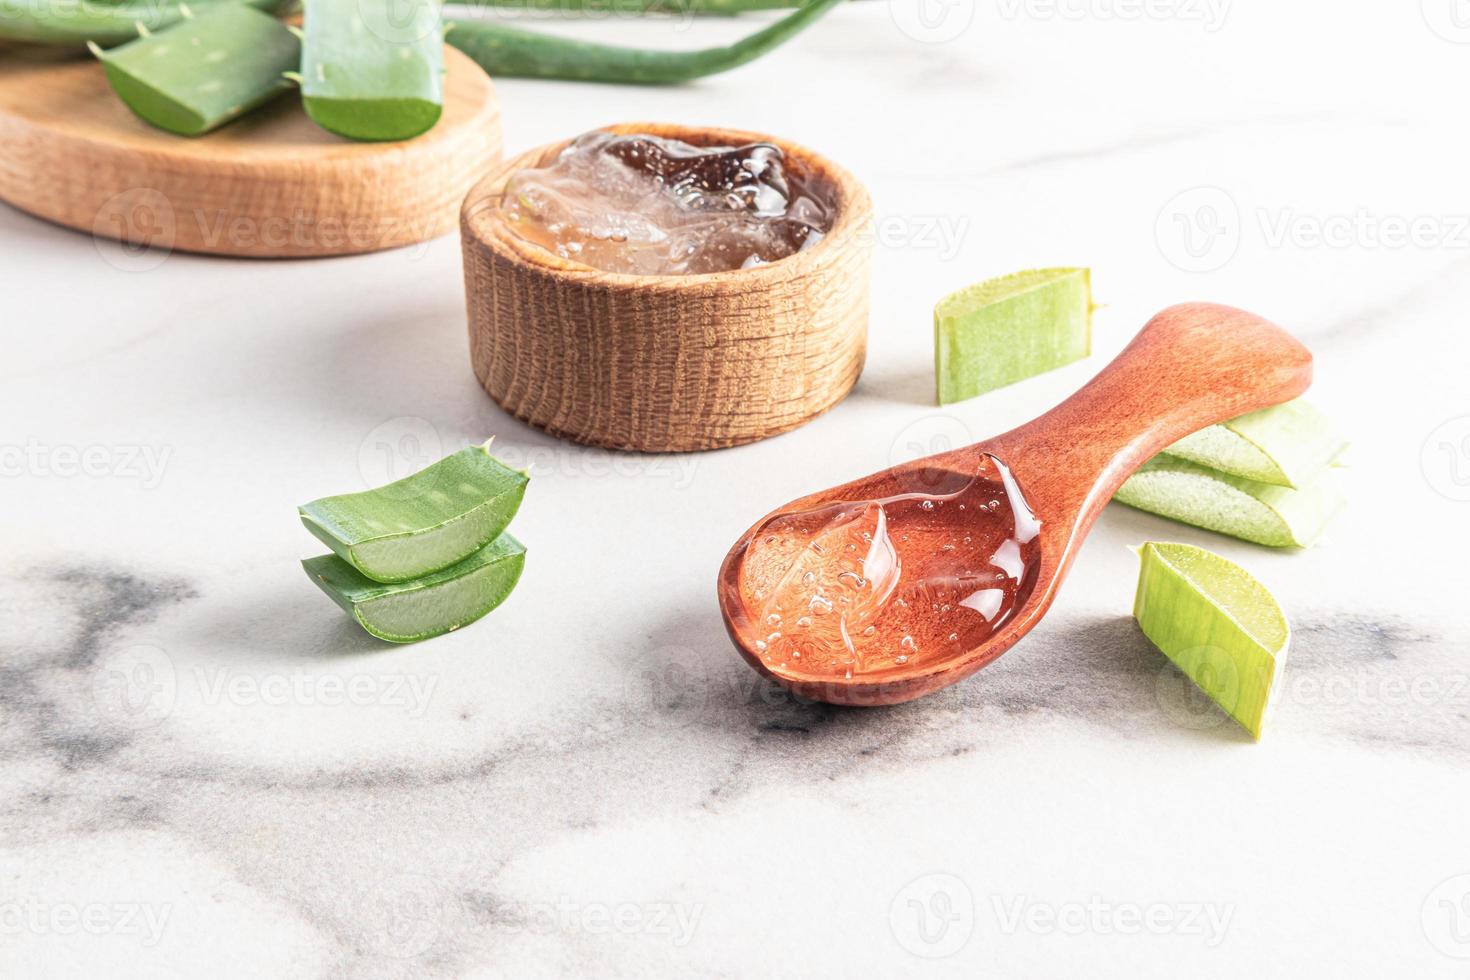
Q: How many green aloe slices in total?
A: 8